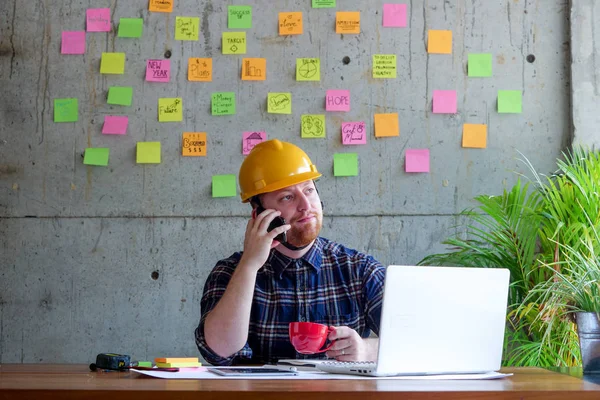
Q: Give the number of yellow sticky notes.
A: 9